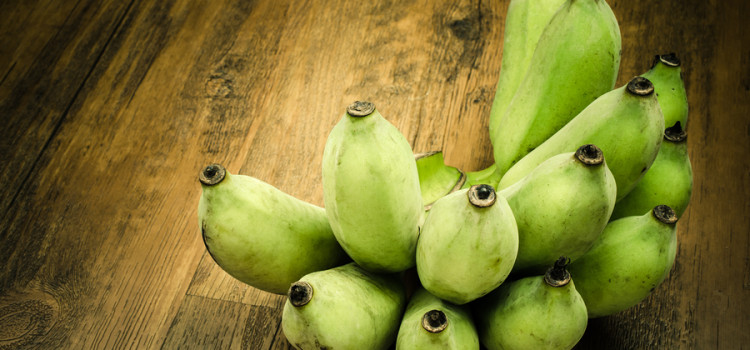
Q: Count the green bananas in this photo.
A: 13